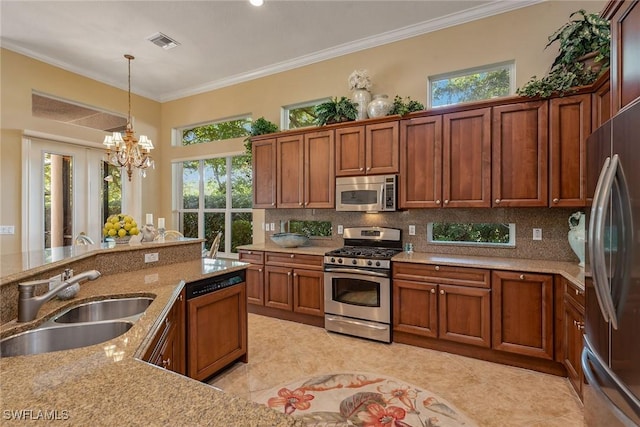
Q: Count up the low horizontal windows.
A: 2